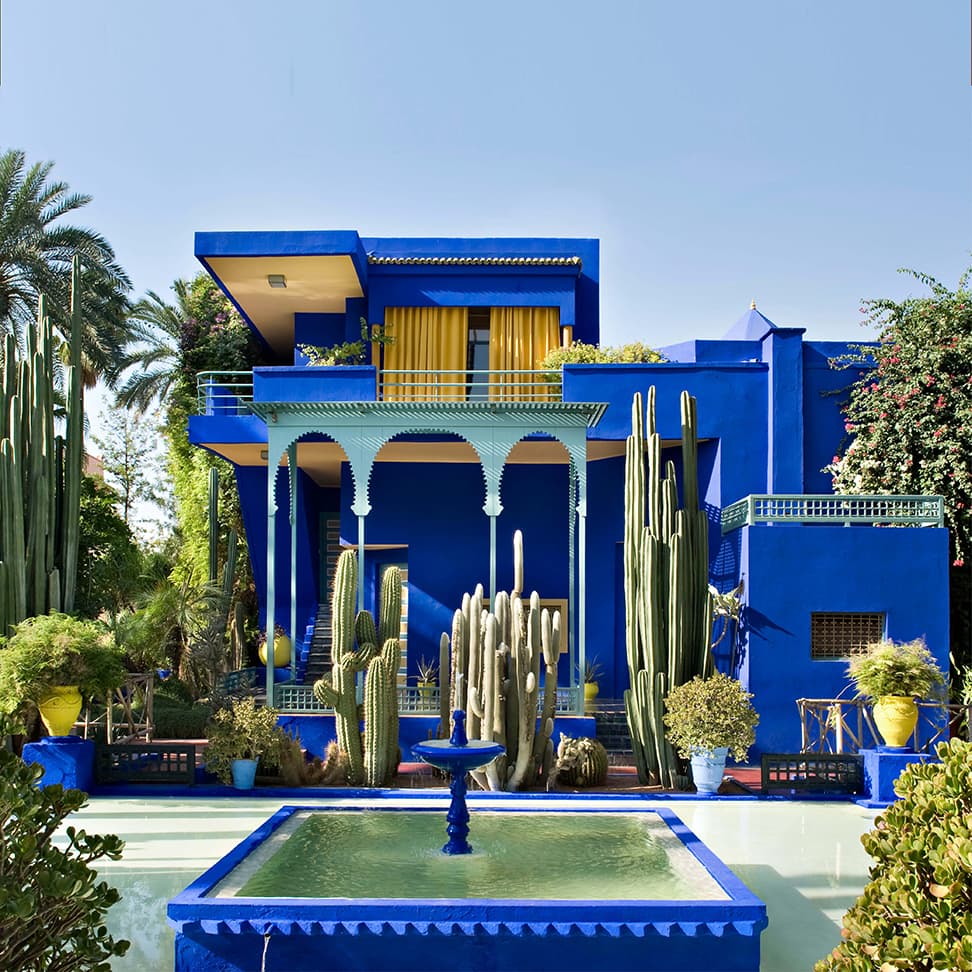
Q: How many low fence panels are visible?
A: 2